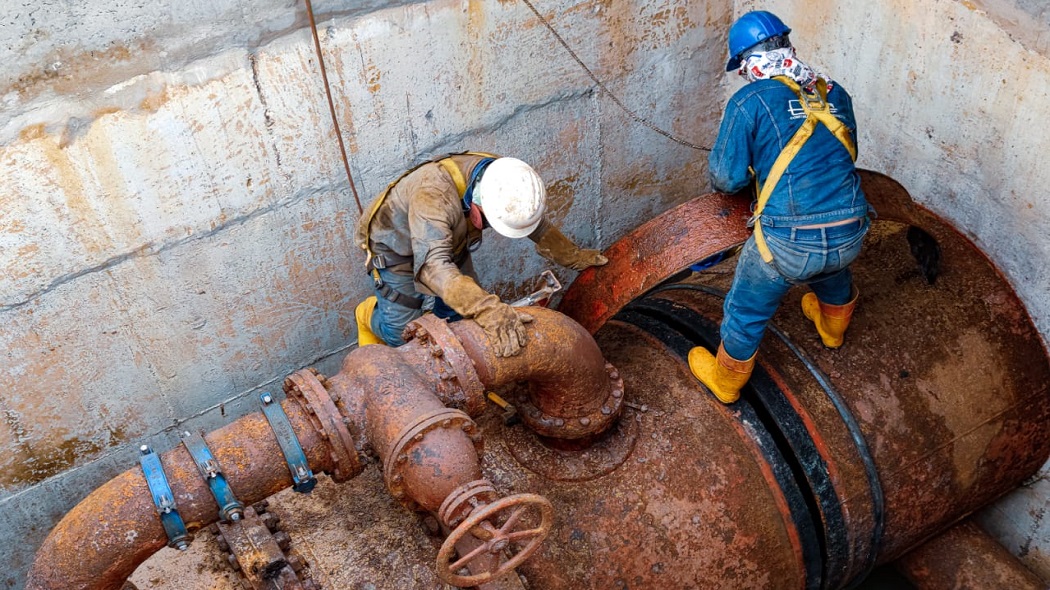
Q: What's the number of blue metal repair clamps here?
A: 3